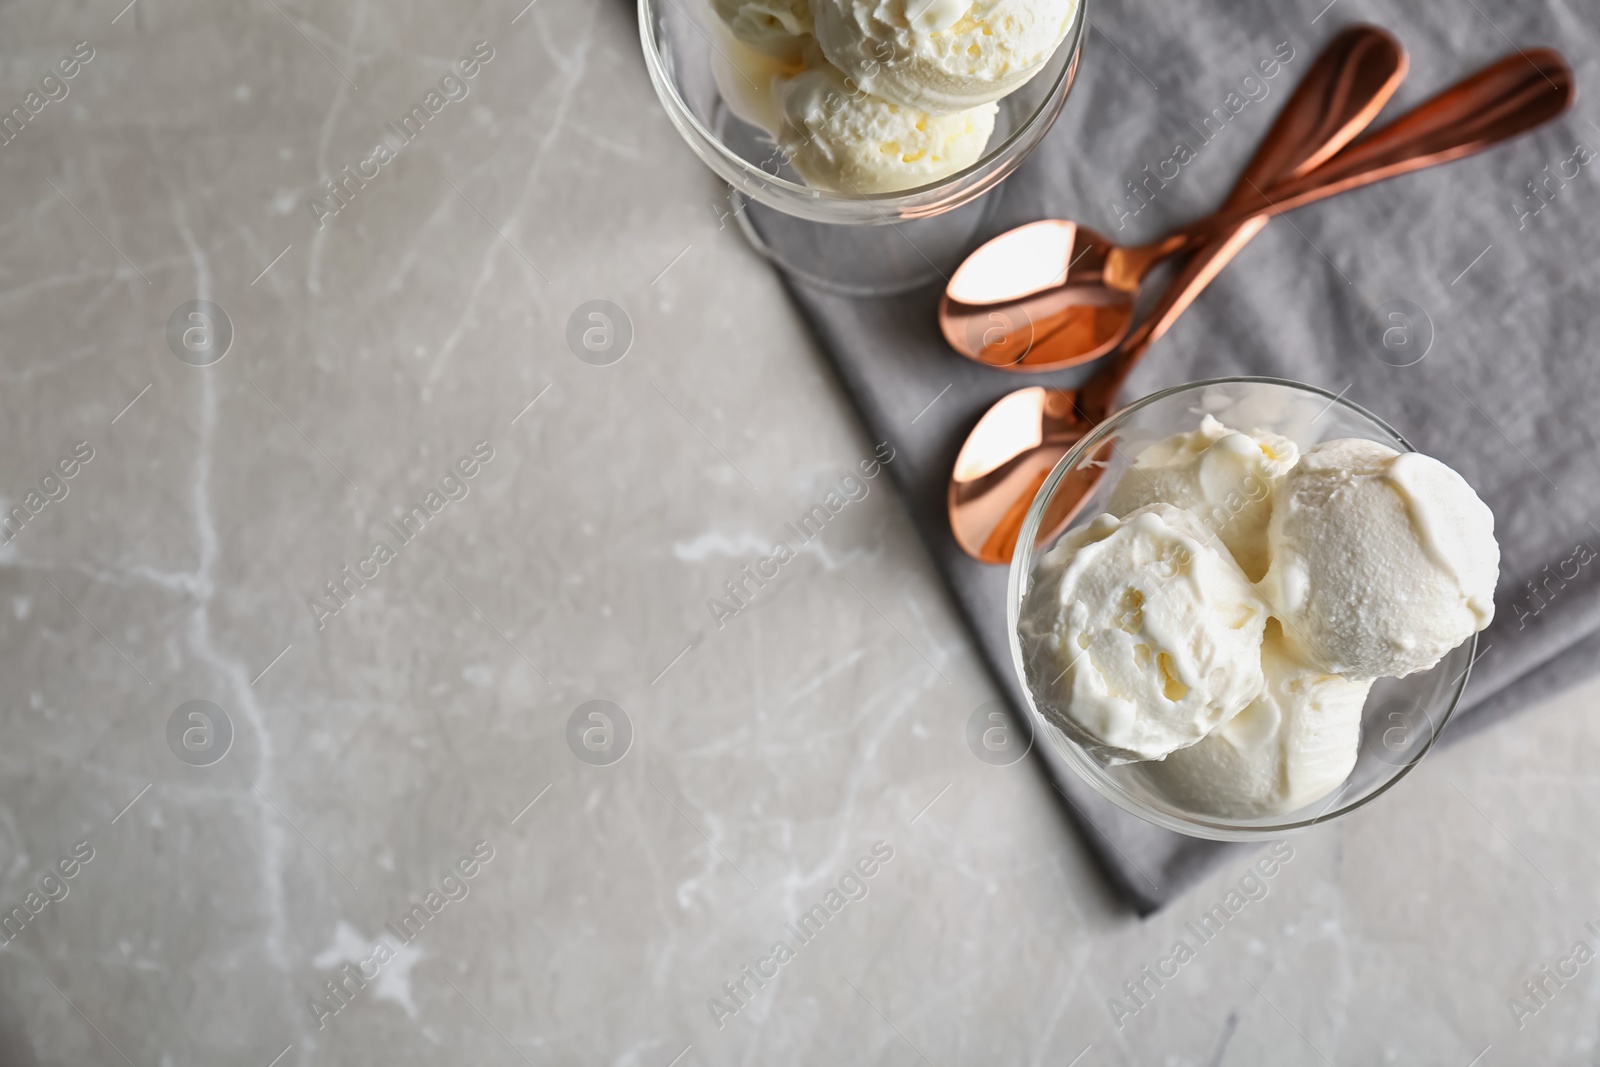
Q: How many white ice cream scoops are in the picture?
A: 7